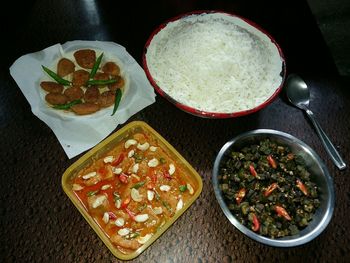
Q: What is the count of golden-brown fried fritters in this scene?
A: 12